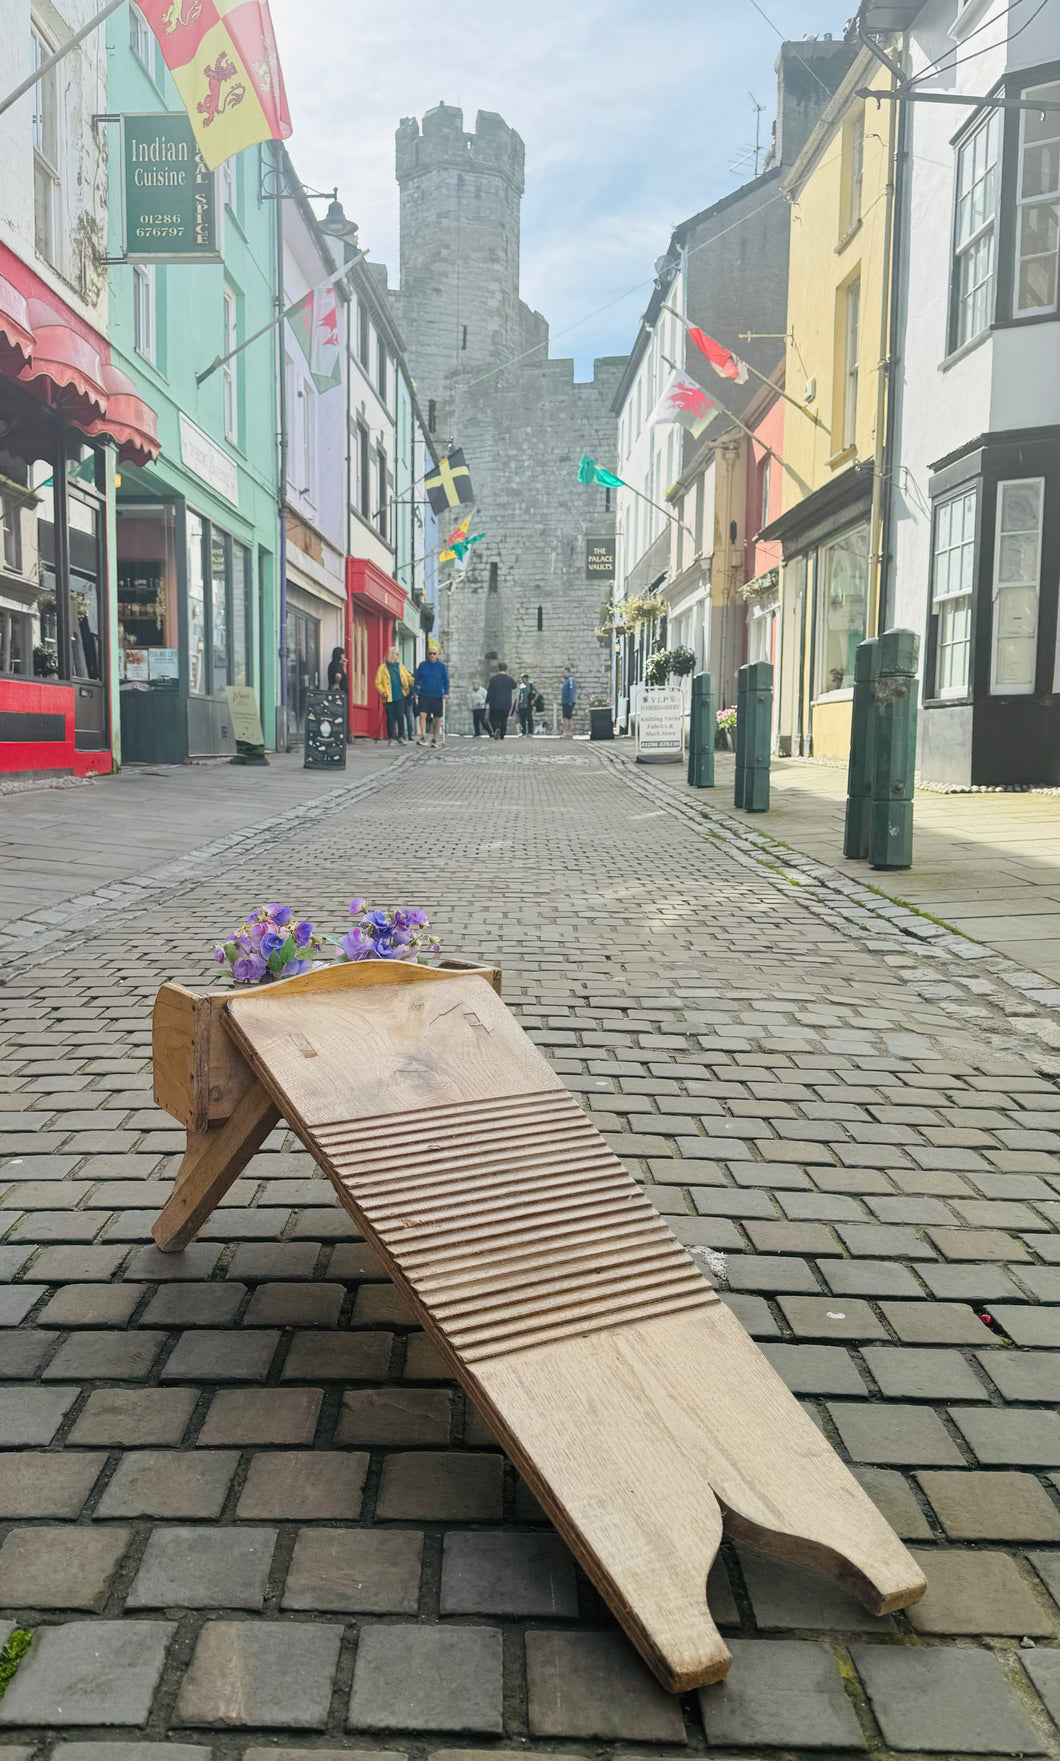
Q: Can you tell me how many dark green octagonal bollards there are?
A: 6